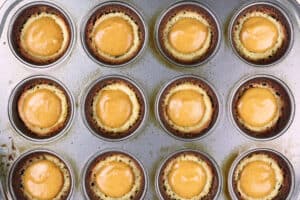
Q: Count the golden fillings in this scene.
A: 12